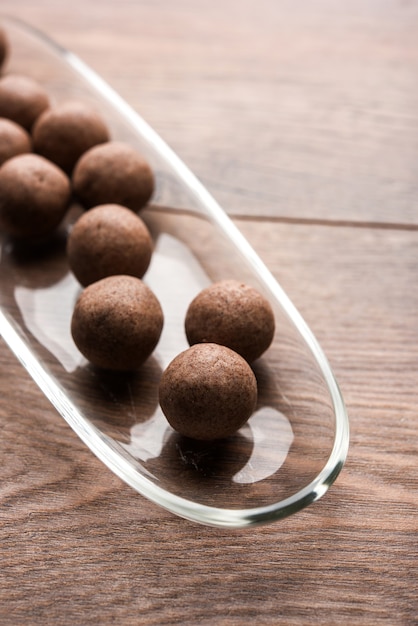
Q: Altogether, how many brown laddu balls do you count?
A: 10